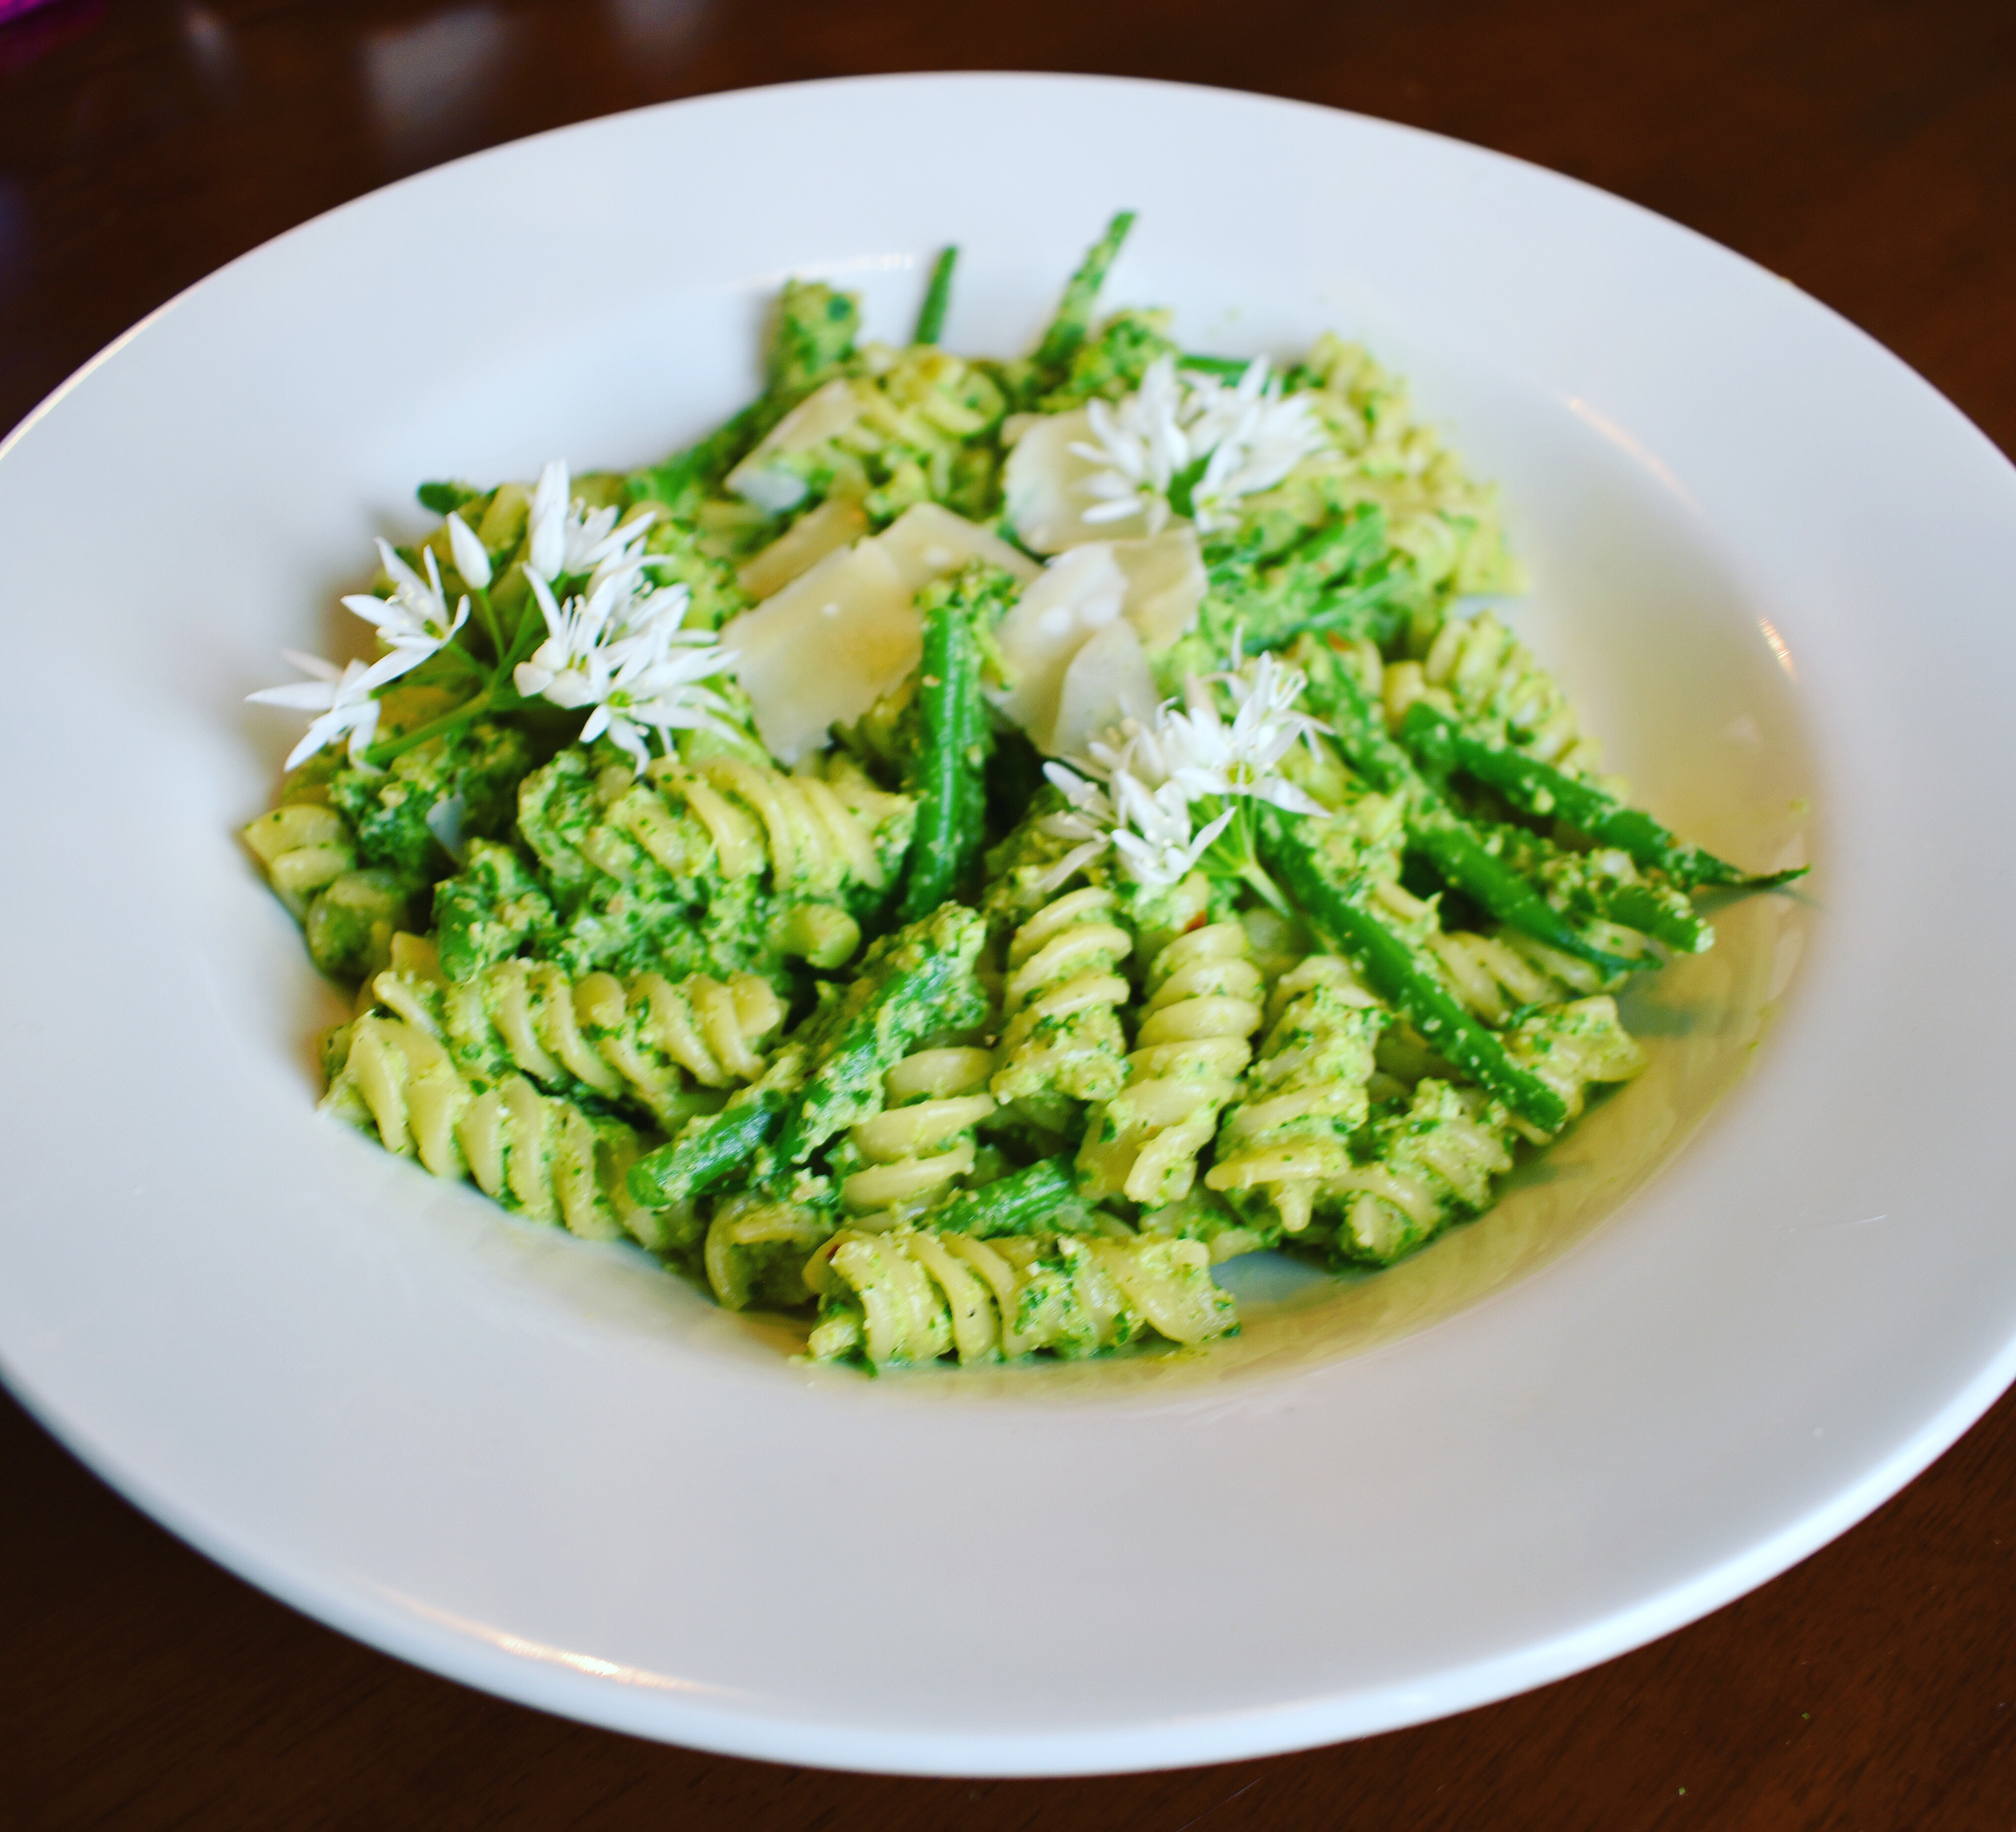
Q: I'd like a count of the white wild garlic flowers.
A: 3